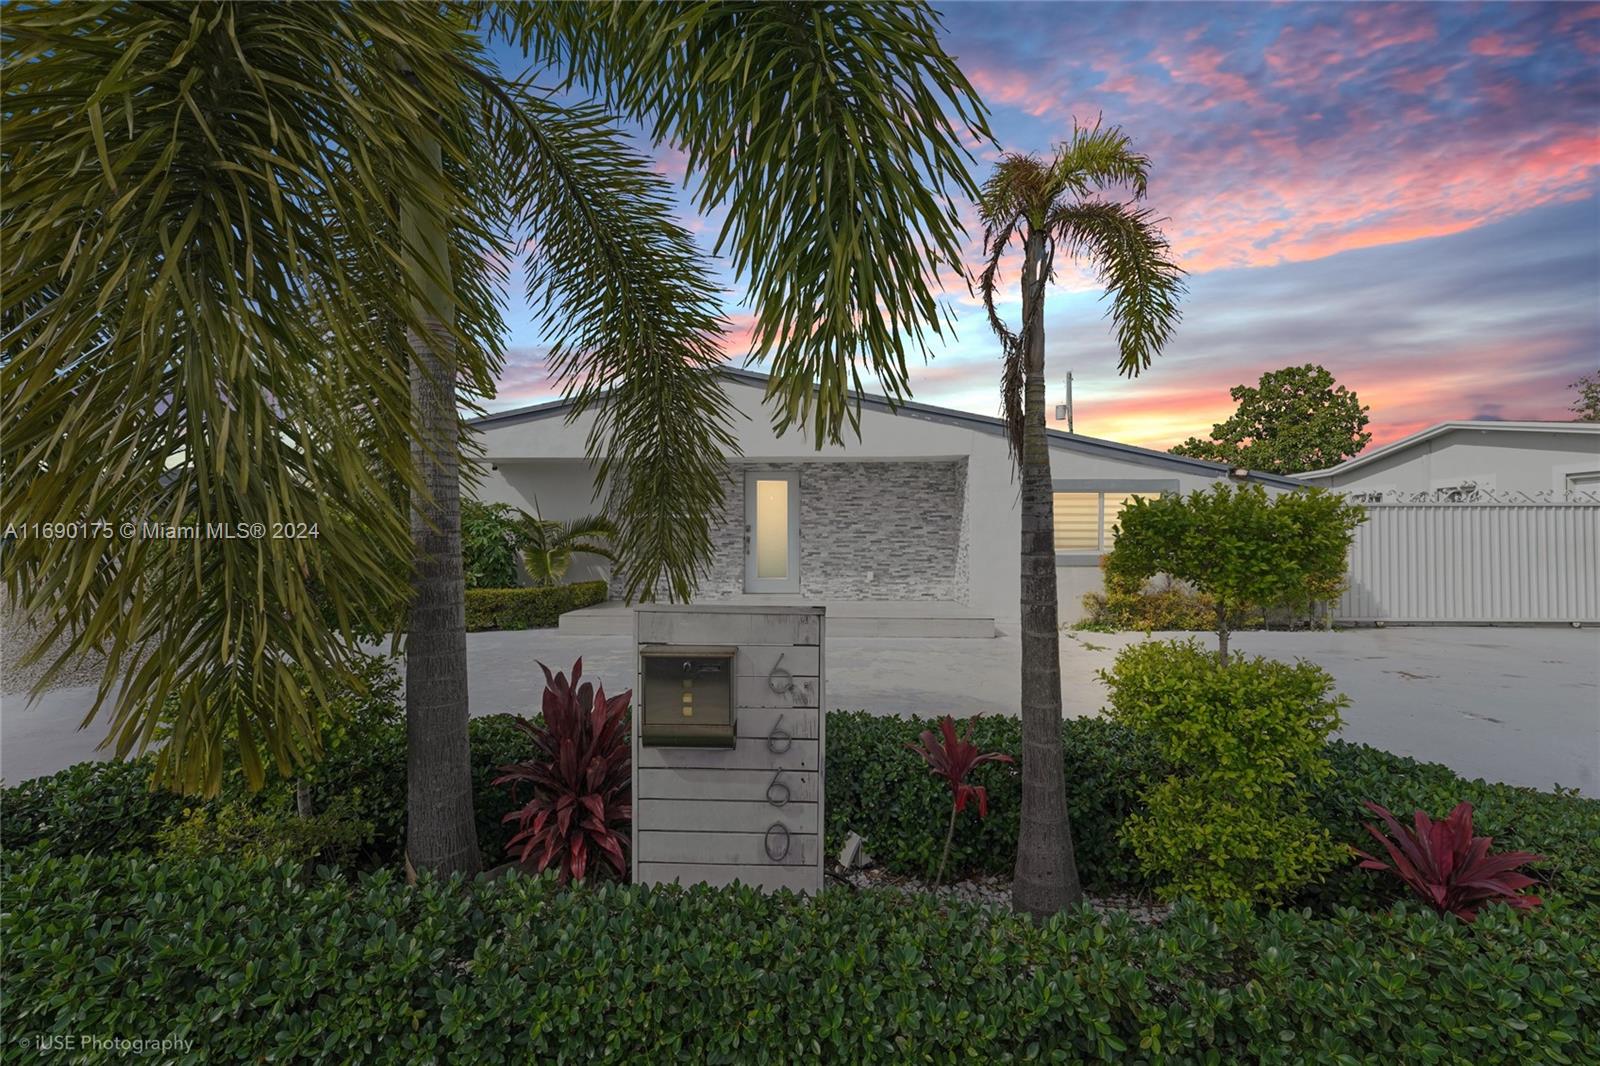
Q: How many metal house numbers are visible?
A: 4